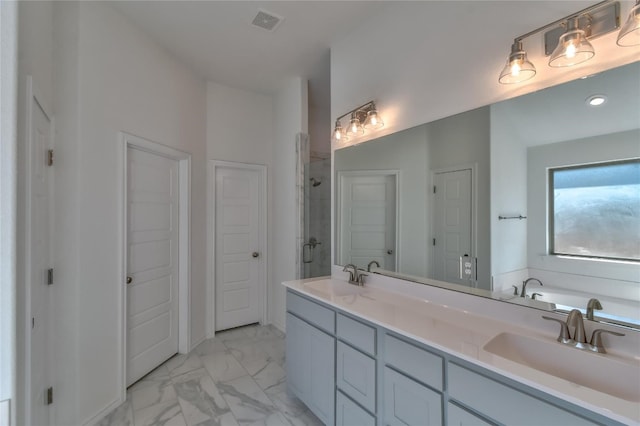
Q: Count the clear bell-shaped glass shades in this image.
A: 6